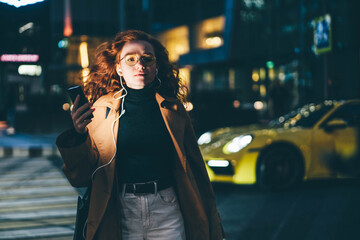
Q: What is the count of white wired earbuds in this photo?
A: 2